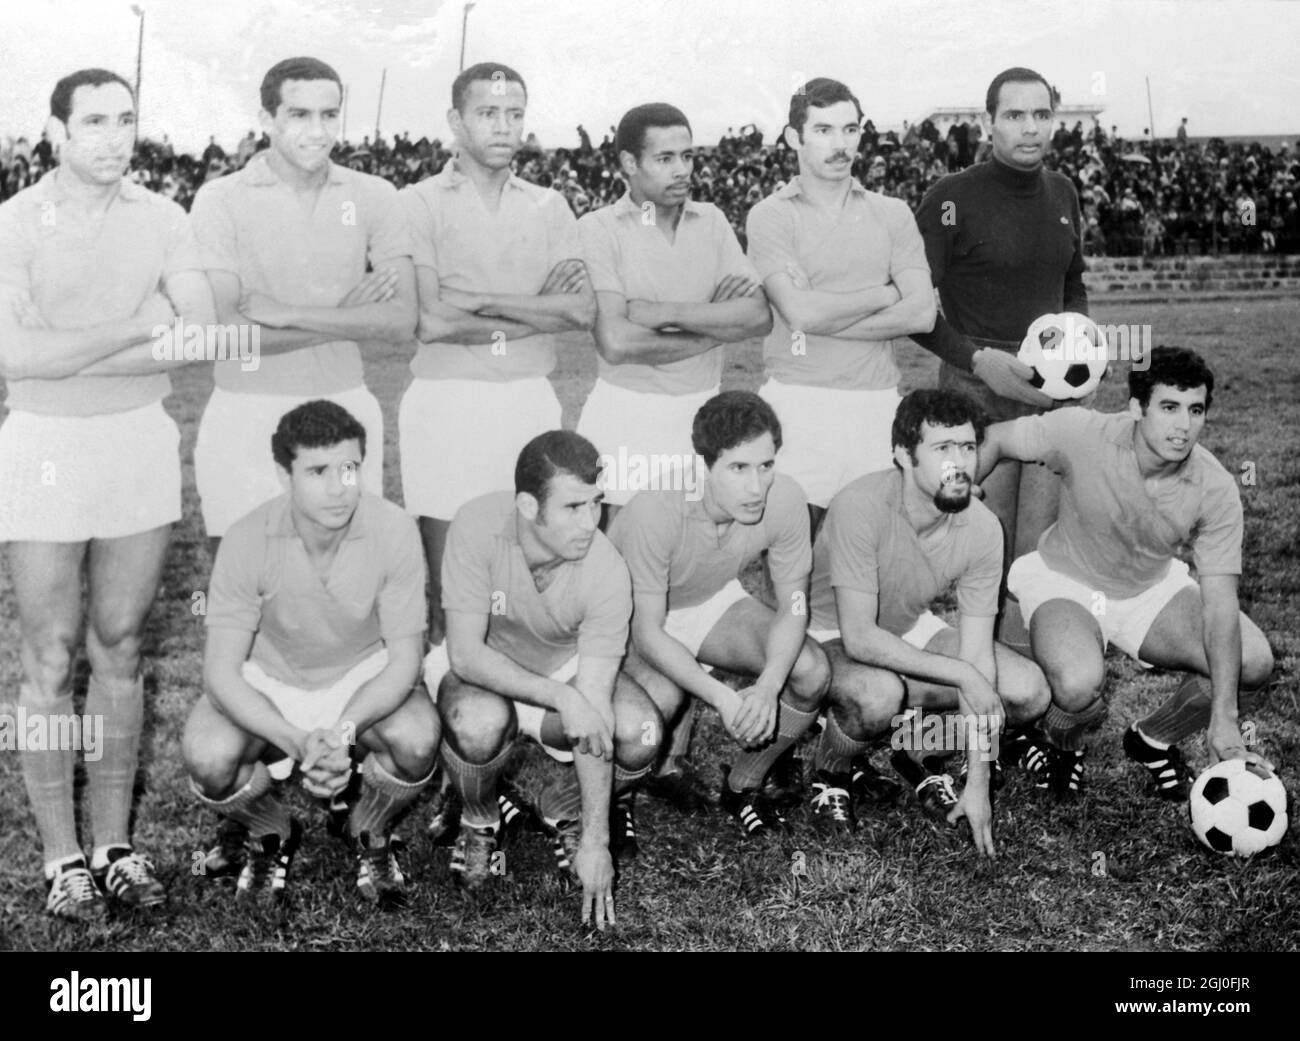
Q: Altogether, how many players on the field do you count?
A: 11